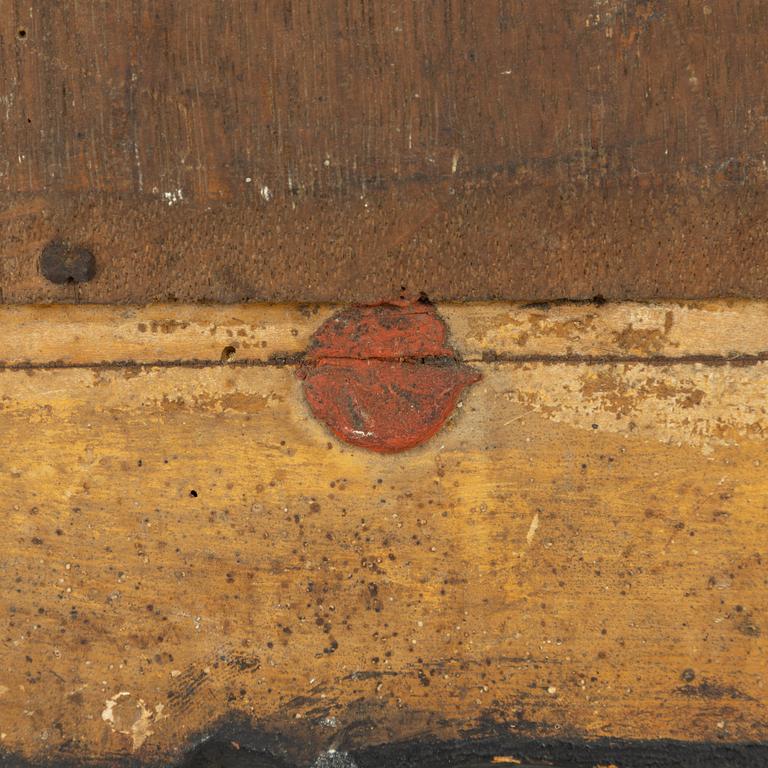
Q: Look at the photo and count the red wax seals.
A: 1